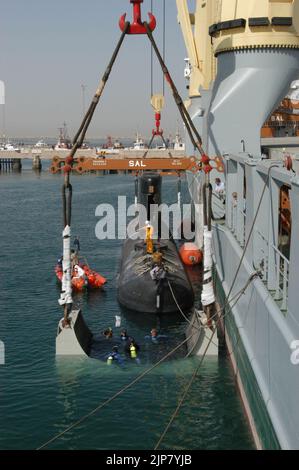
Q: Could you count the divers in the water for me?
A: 5